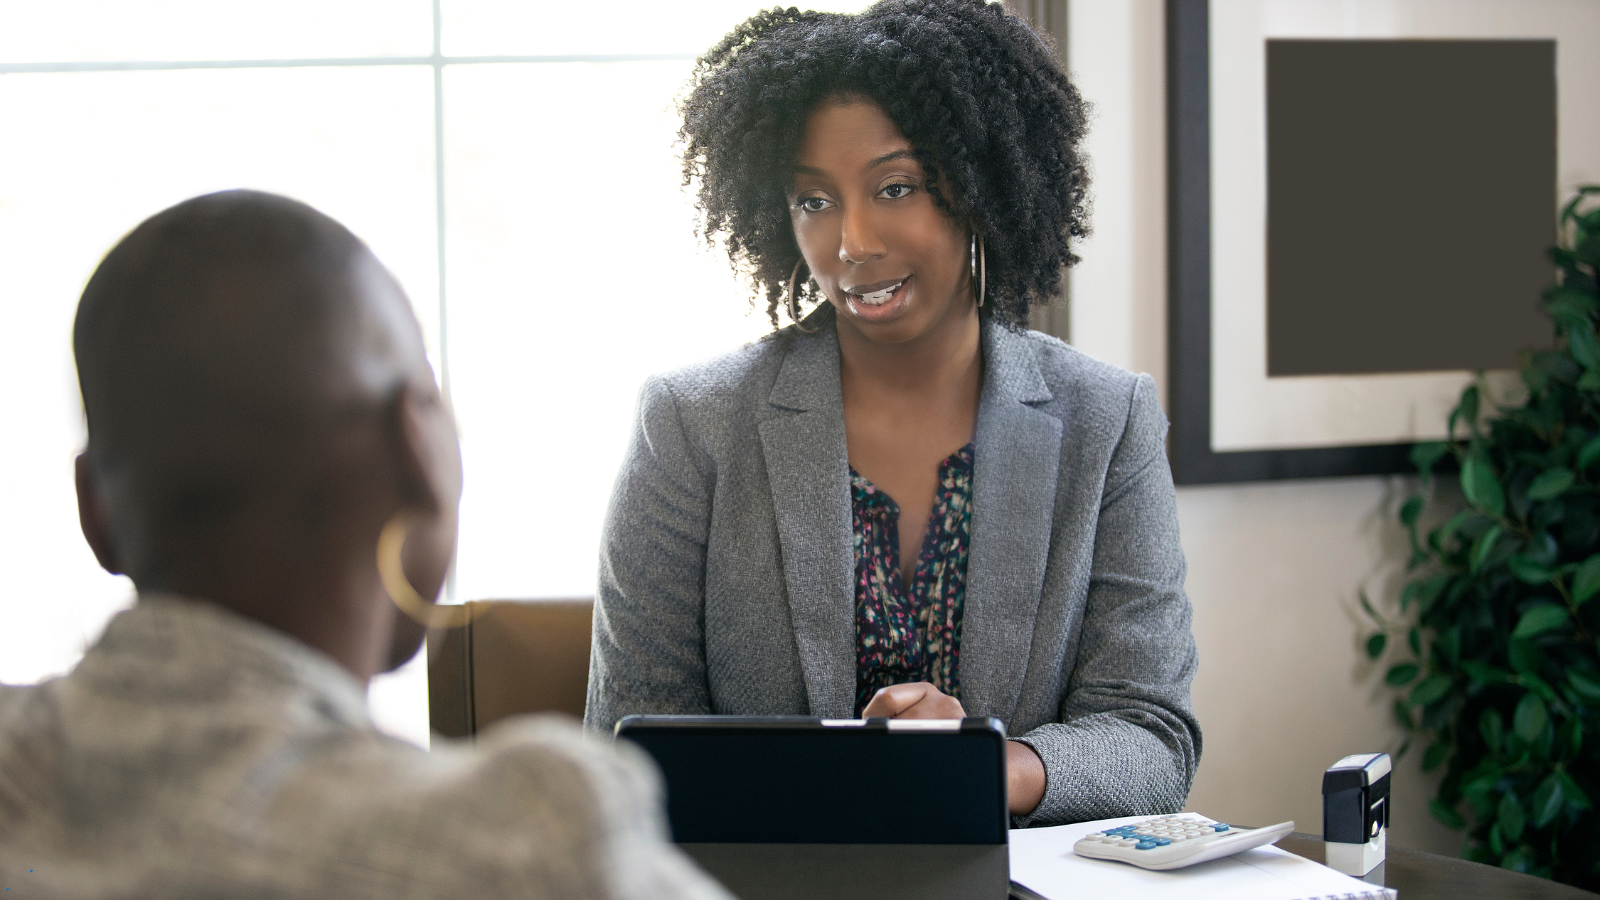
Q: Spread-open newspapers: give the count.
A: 0